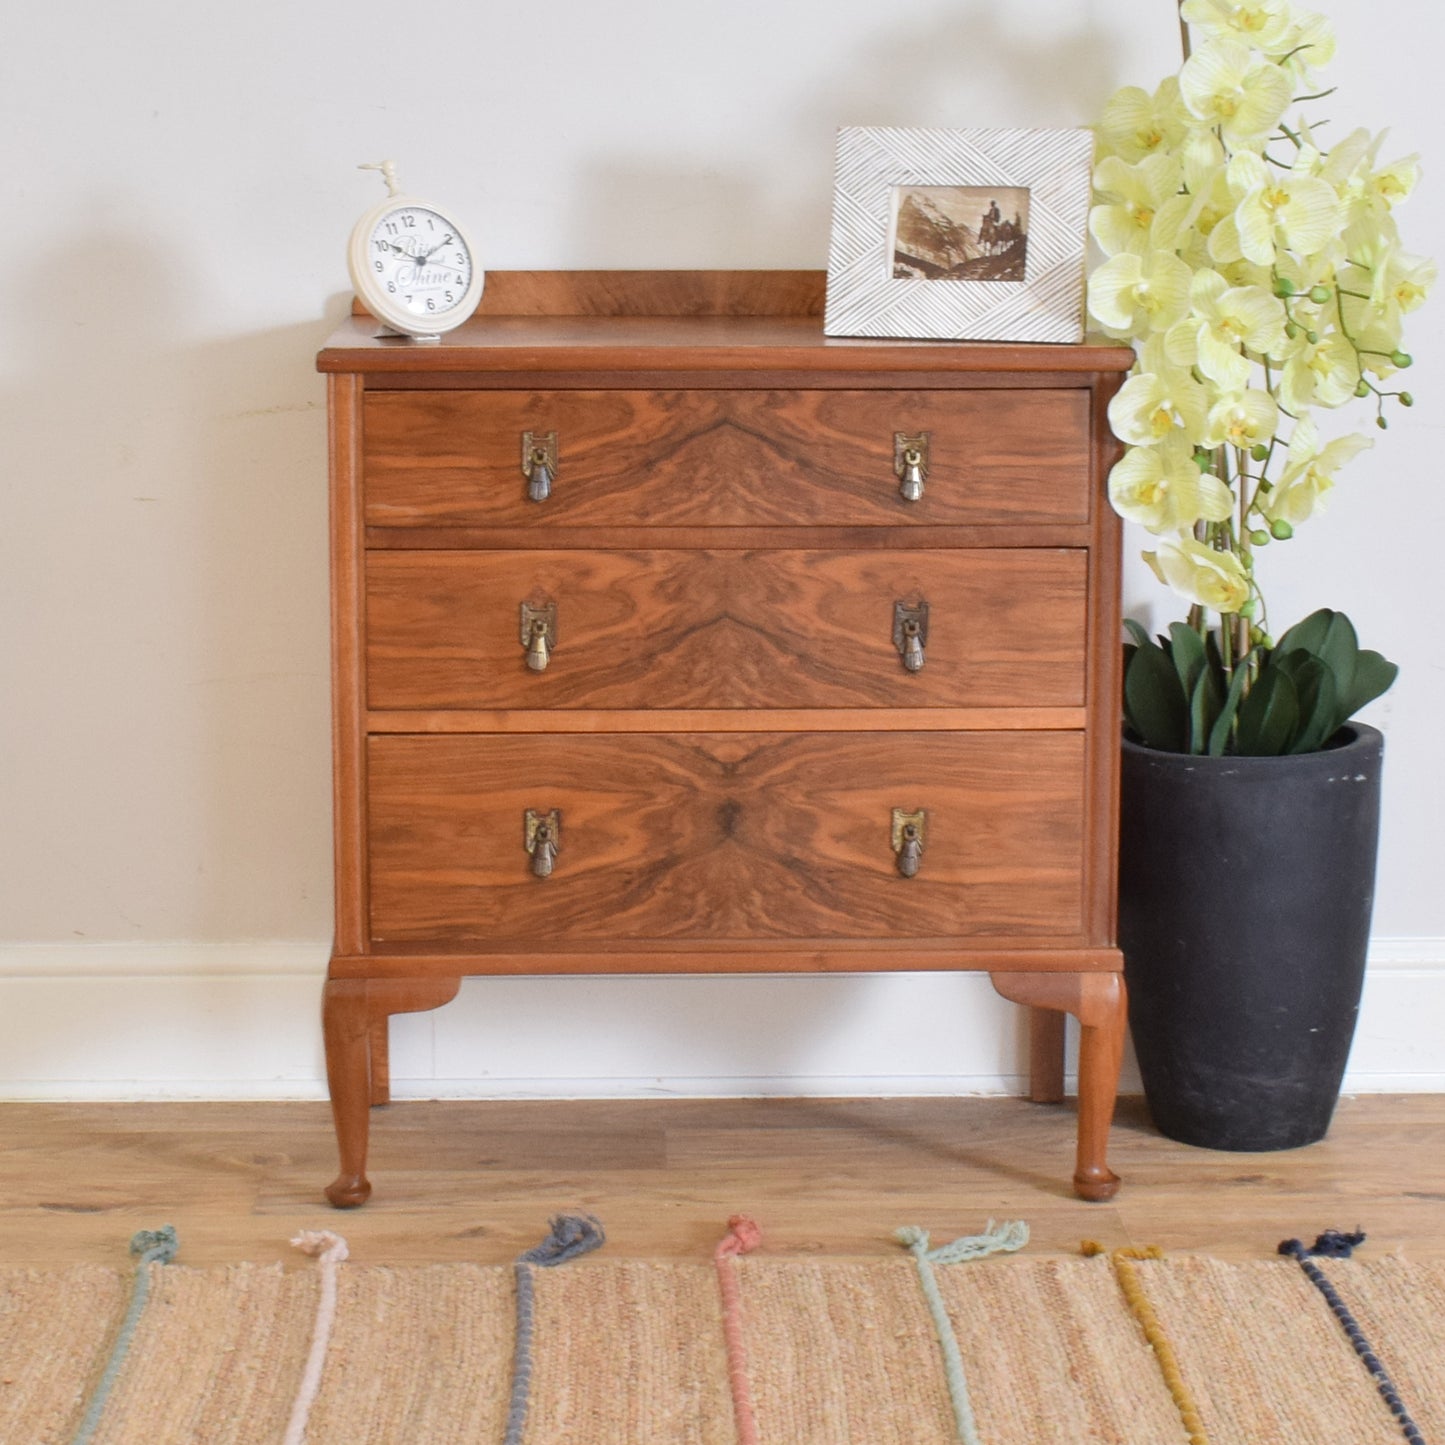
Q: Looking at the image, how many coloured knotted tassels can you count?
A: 7